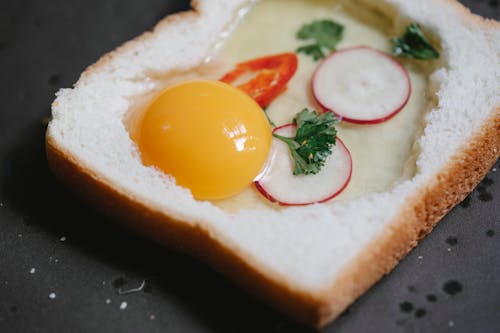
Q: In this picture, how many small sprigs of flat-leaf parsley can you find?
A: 3